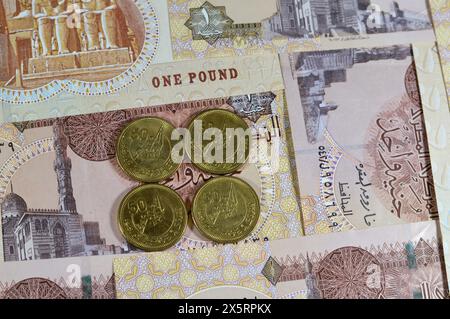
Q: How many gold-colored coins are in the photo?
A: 4